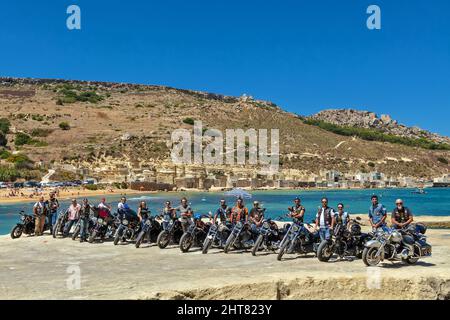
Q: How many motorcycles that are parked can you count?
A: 14